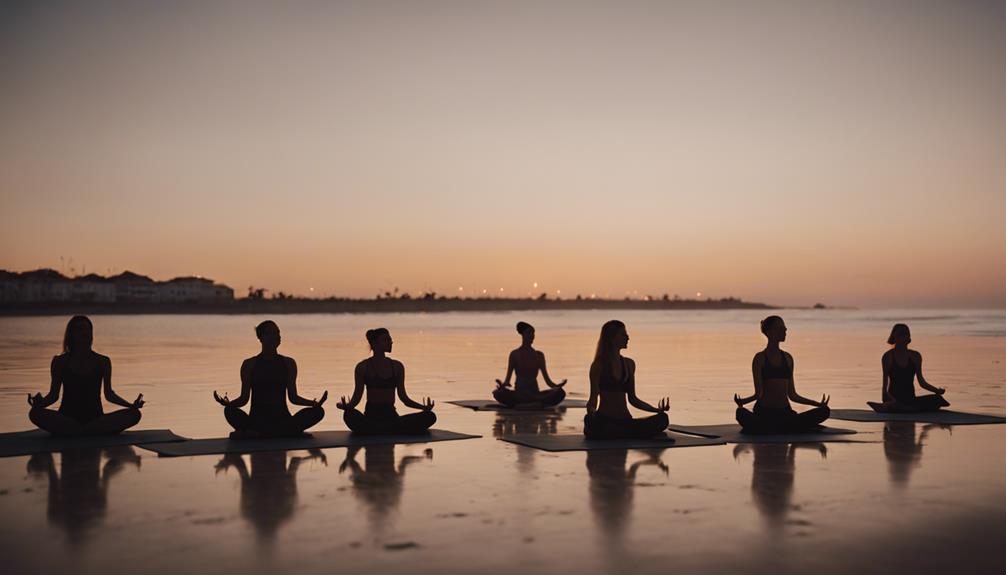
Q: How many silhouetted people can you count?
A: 7